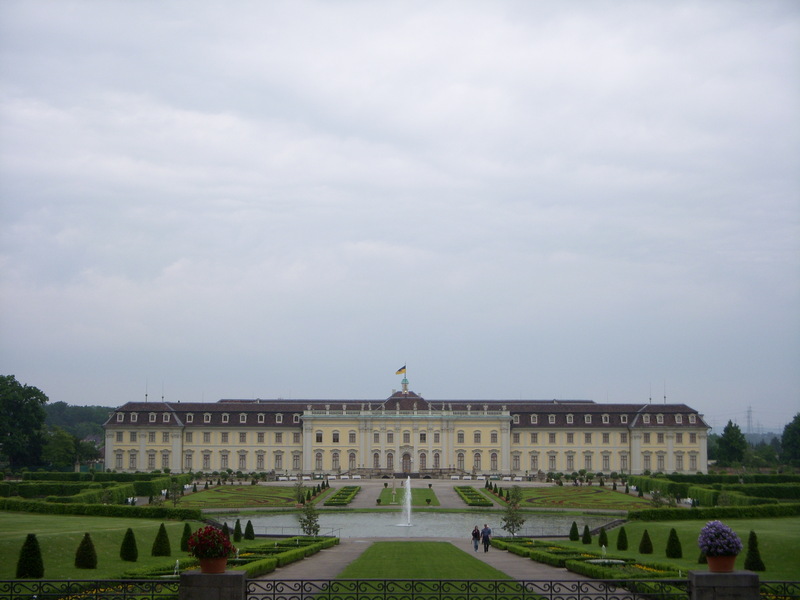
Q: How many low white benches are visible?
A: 11